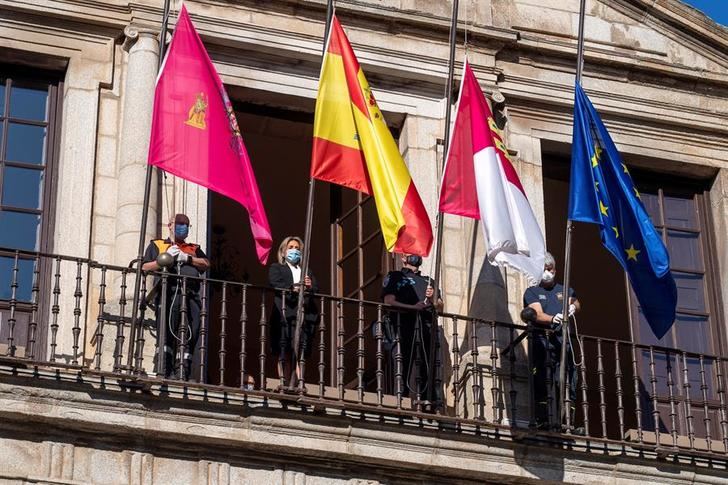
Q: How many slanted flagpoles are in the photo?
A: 4